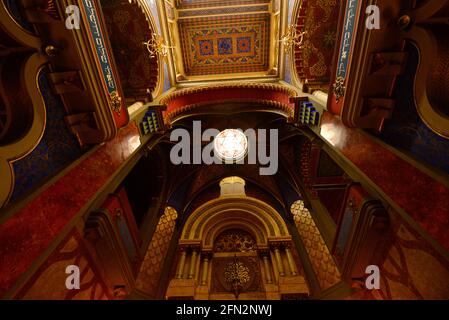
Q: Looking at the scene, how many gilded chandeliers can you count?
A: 2